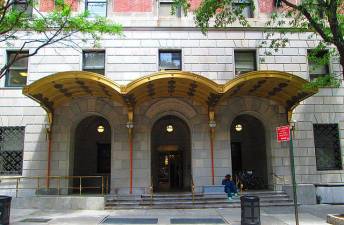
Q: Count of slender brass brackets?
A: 4